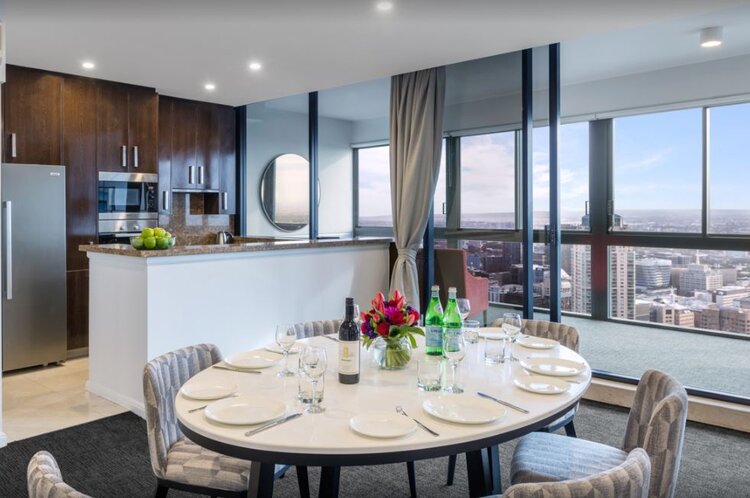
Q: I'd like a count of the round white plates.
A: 10